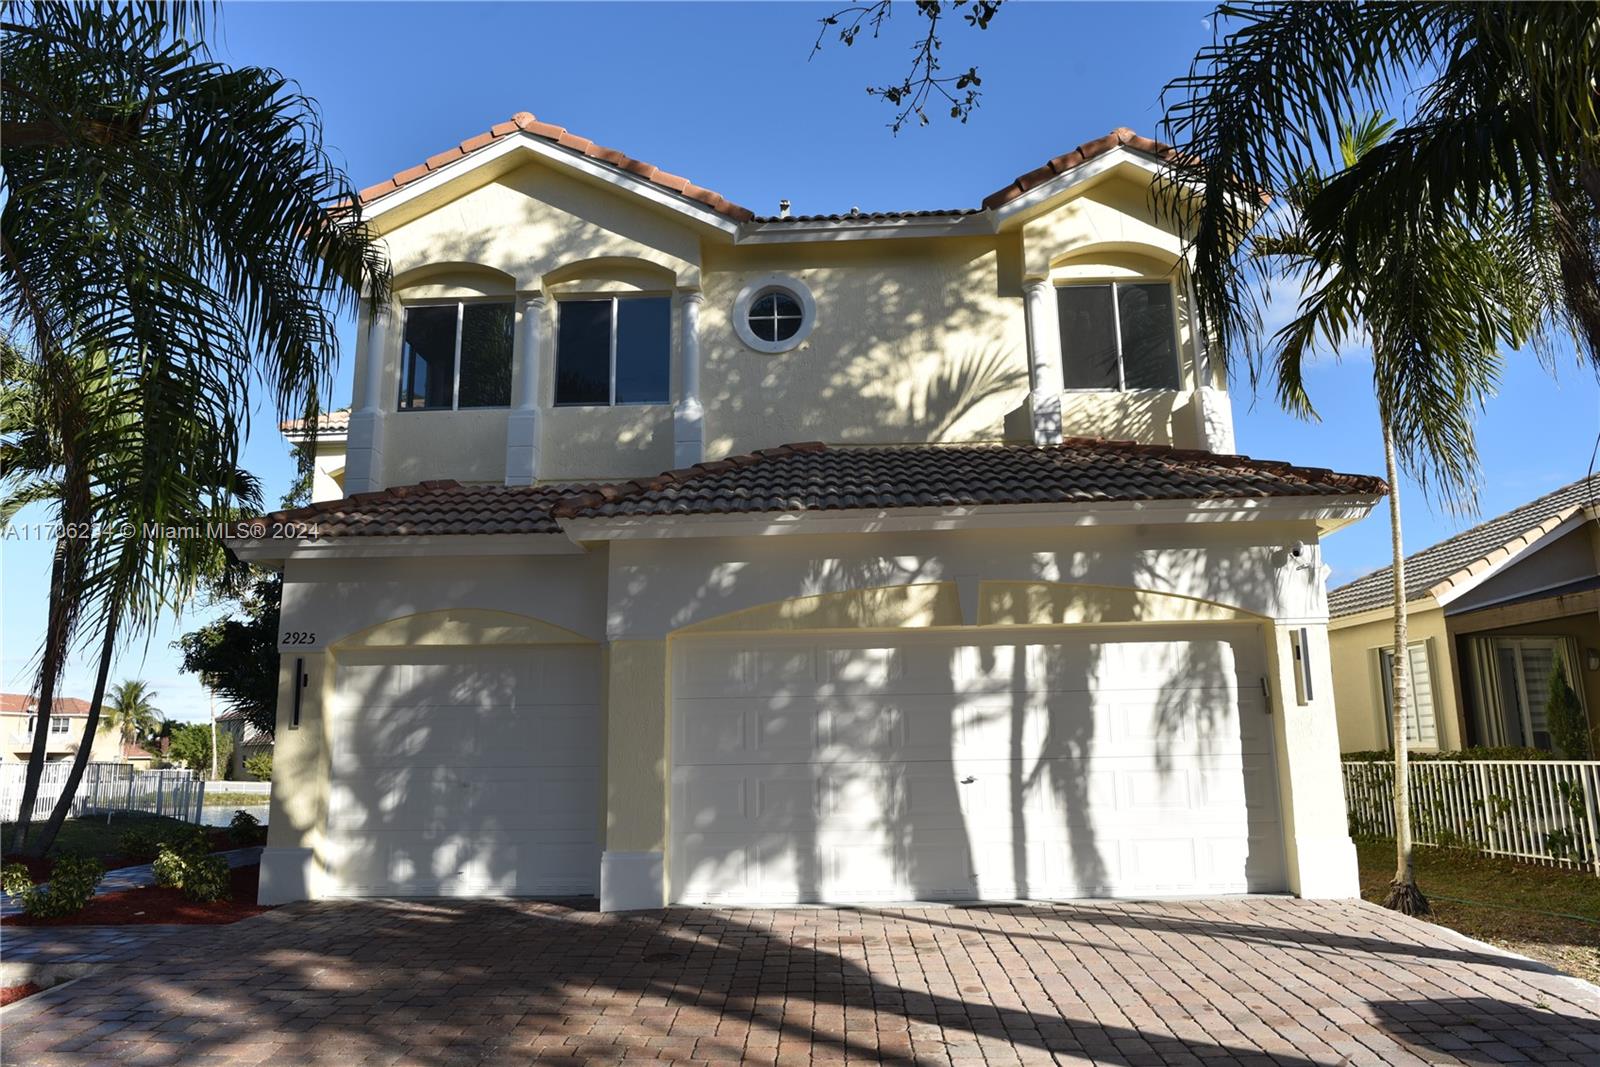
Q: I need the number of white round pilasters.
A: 5